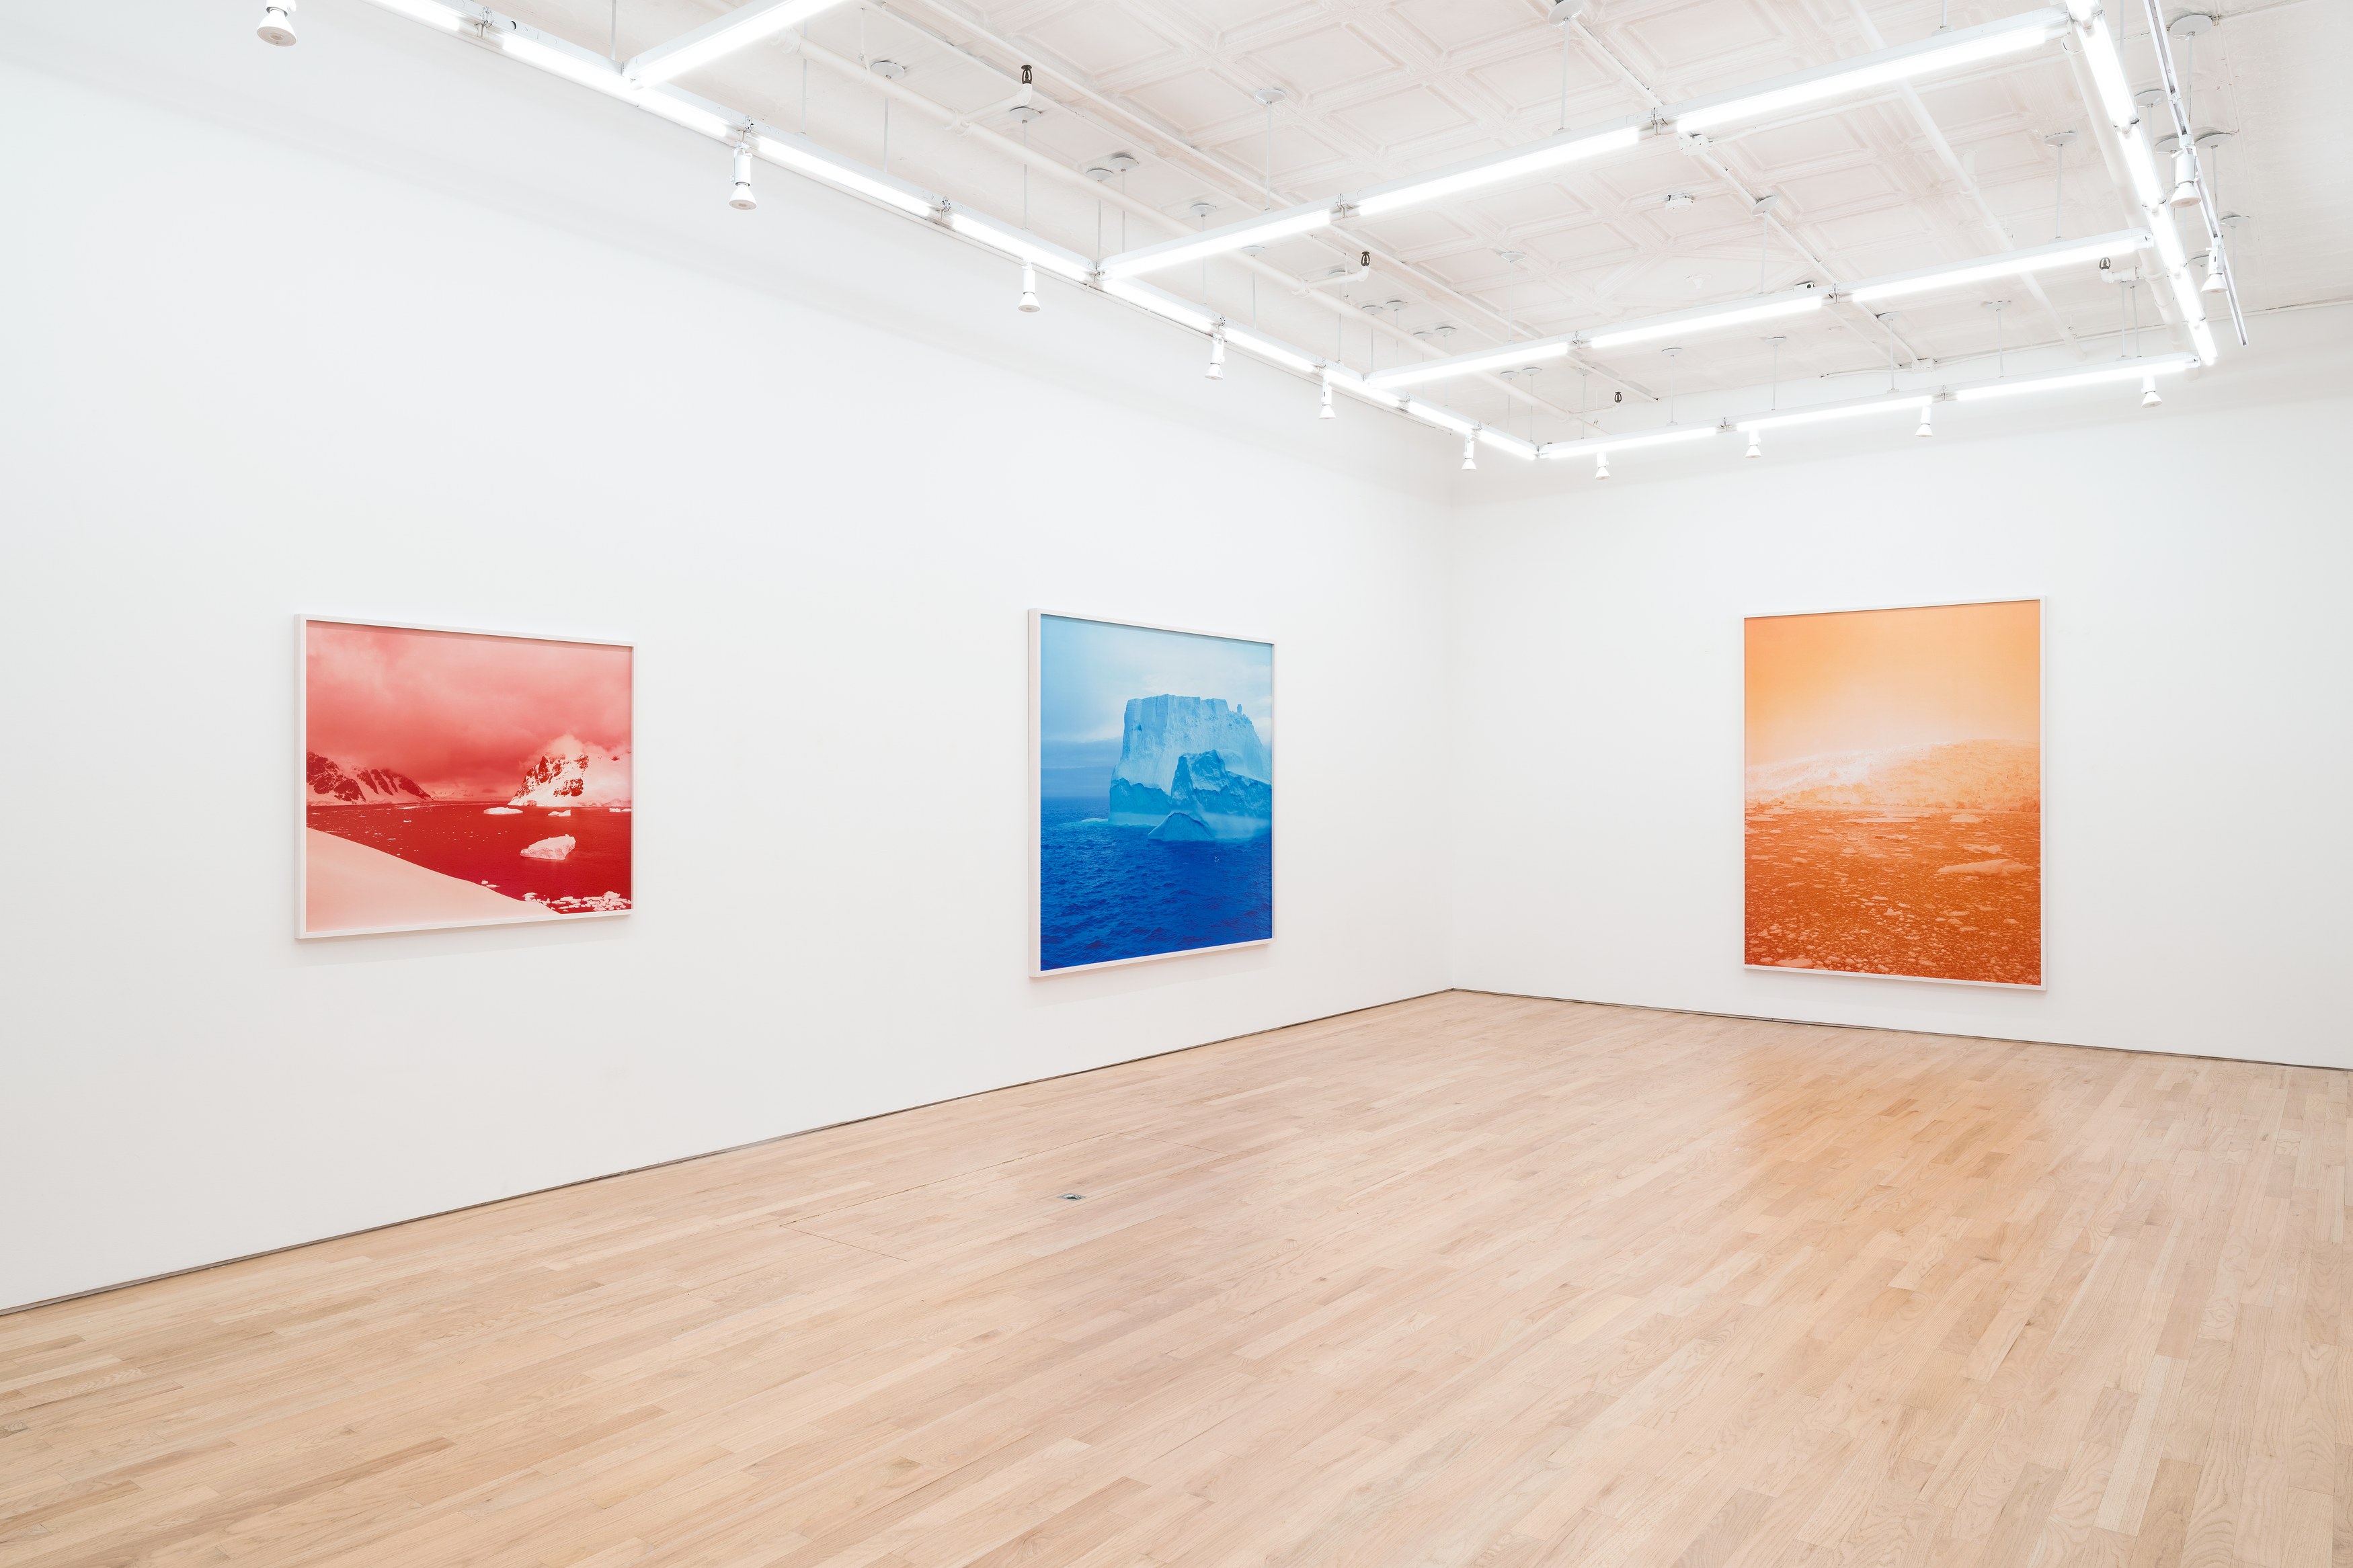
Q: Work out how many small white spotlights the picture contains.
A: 12